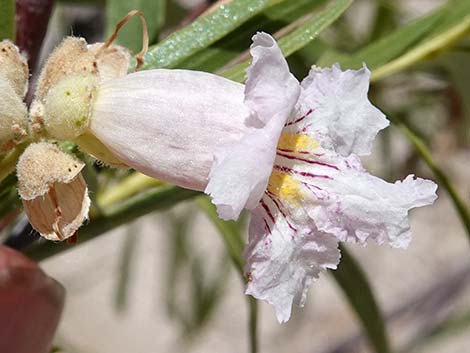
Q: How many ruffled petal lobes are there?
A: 5